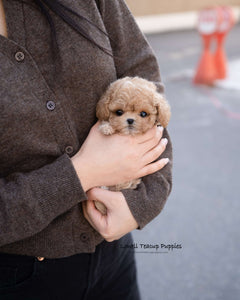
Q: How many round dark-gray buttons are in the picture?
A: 4